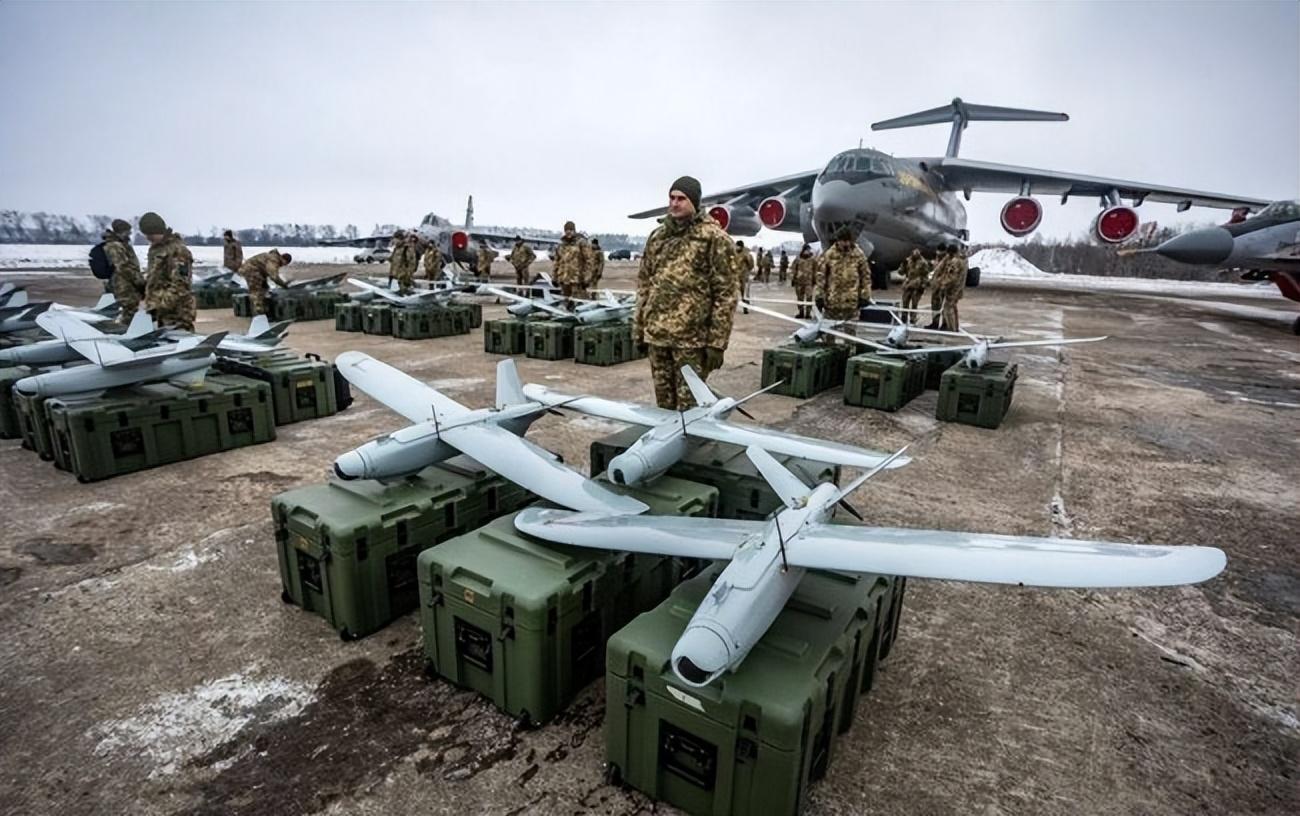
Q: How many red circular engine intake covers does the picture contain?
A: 5